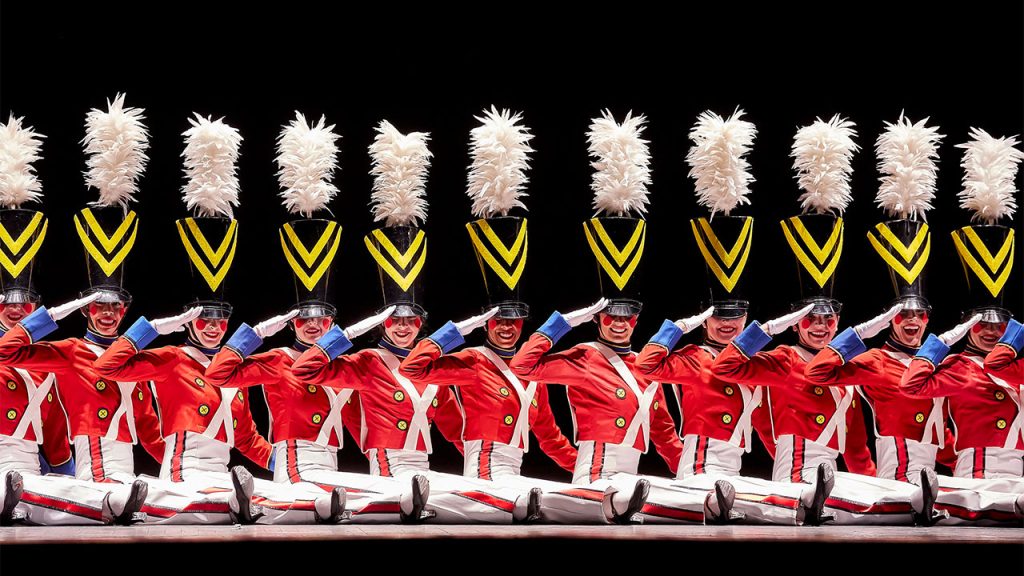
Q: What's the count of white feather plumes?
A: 11